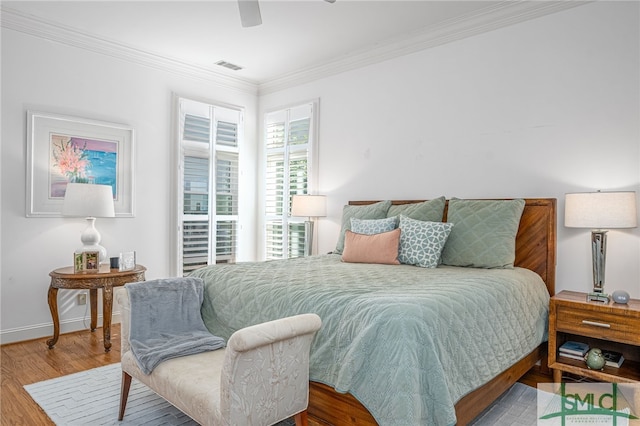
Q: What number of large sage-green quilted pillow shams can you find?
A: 3